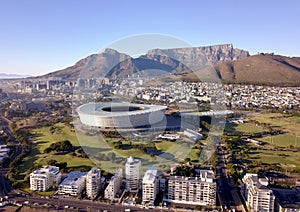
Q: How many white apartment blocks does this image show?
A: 8